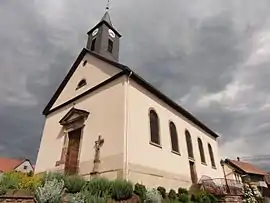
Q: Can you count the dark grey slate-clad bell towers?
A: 1